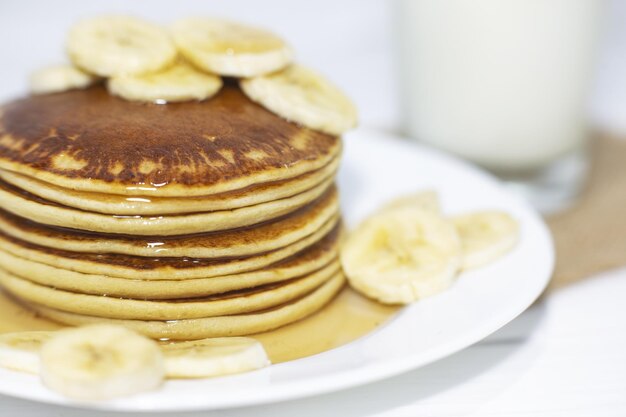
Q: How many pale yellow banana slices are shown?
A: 11